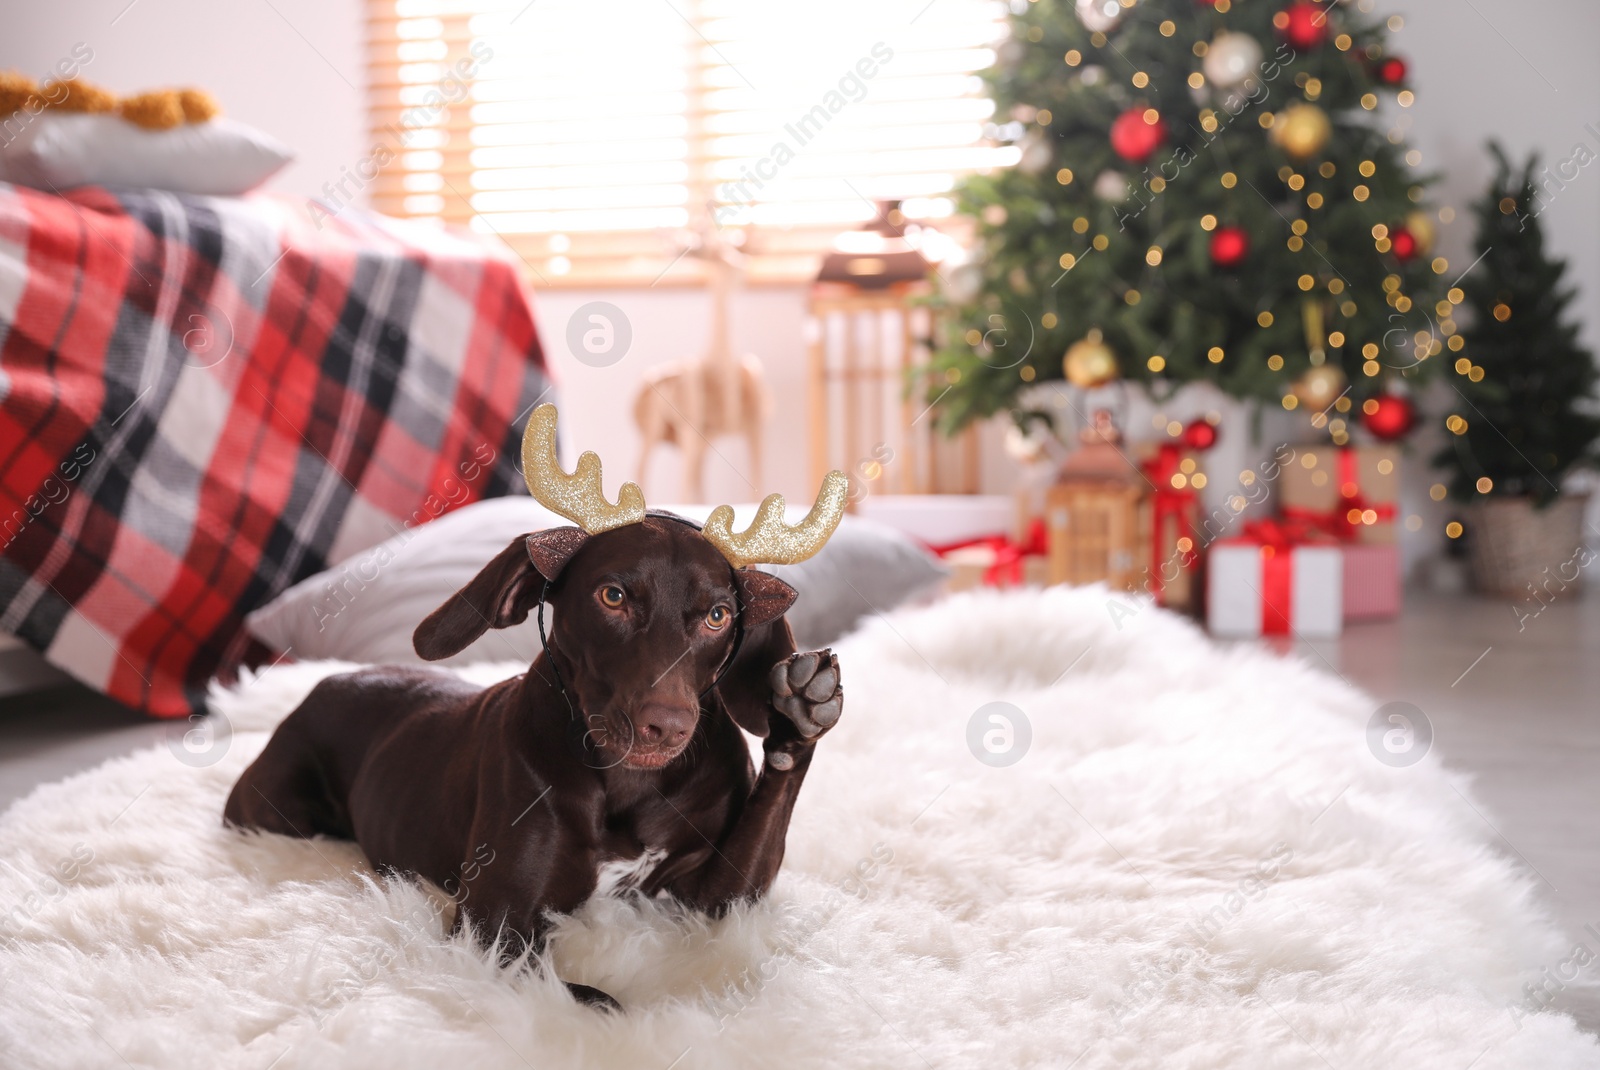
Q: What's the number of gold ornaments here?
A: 4